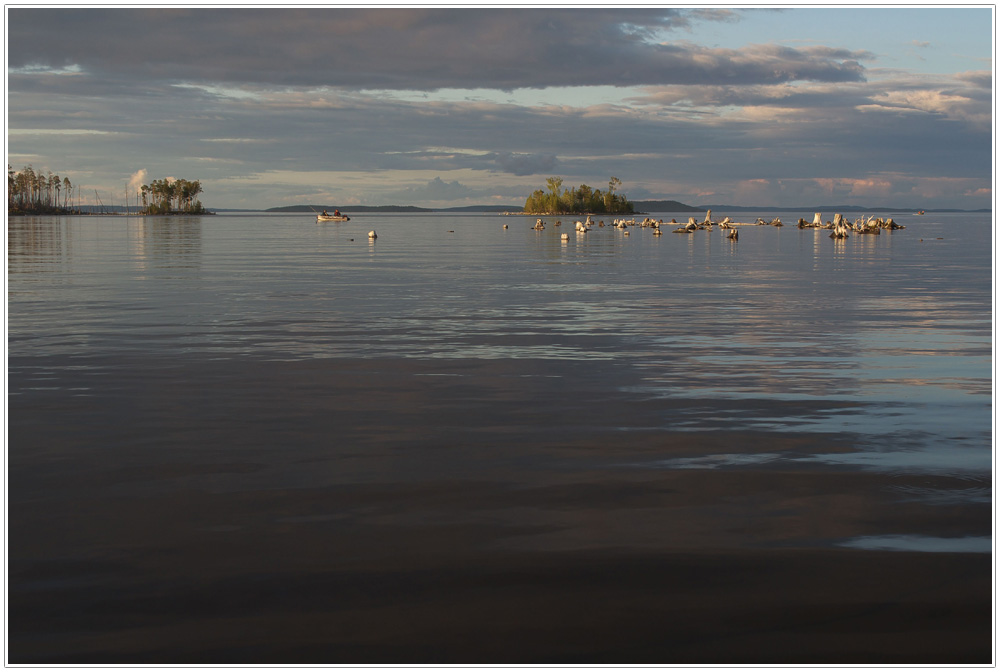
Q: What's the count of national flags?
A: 0